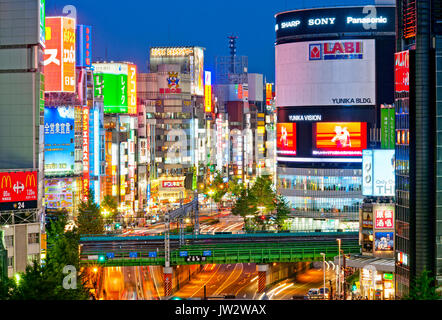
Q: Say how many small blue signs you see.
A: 5